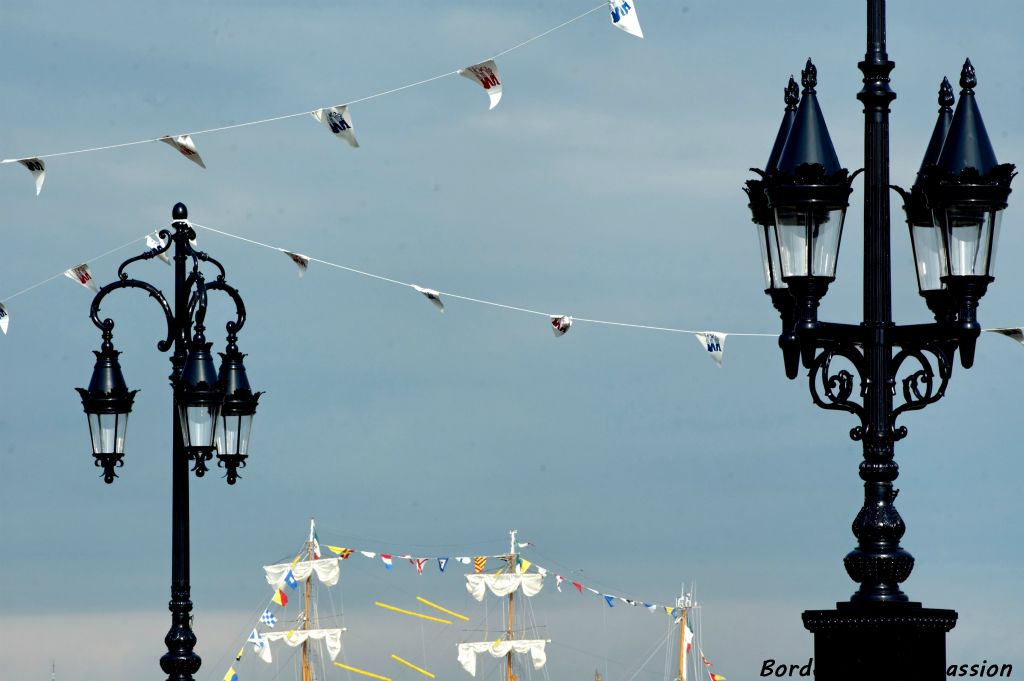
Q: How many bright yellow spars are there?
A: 4